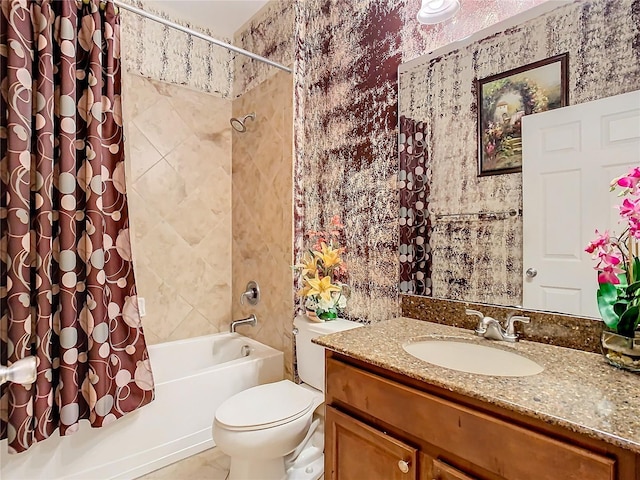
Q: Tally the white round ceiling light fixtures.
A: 1